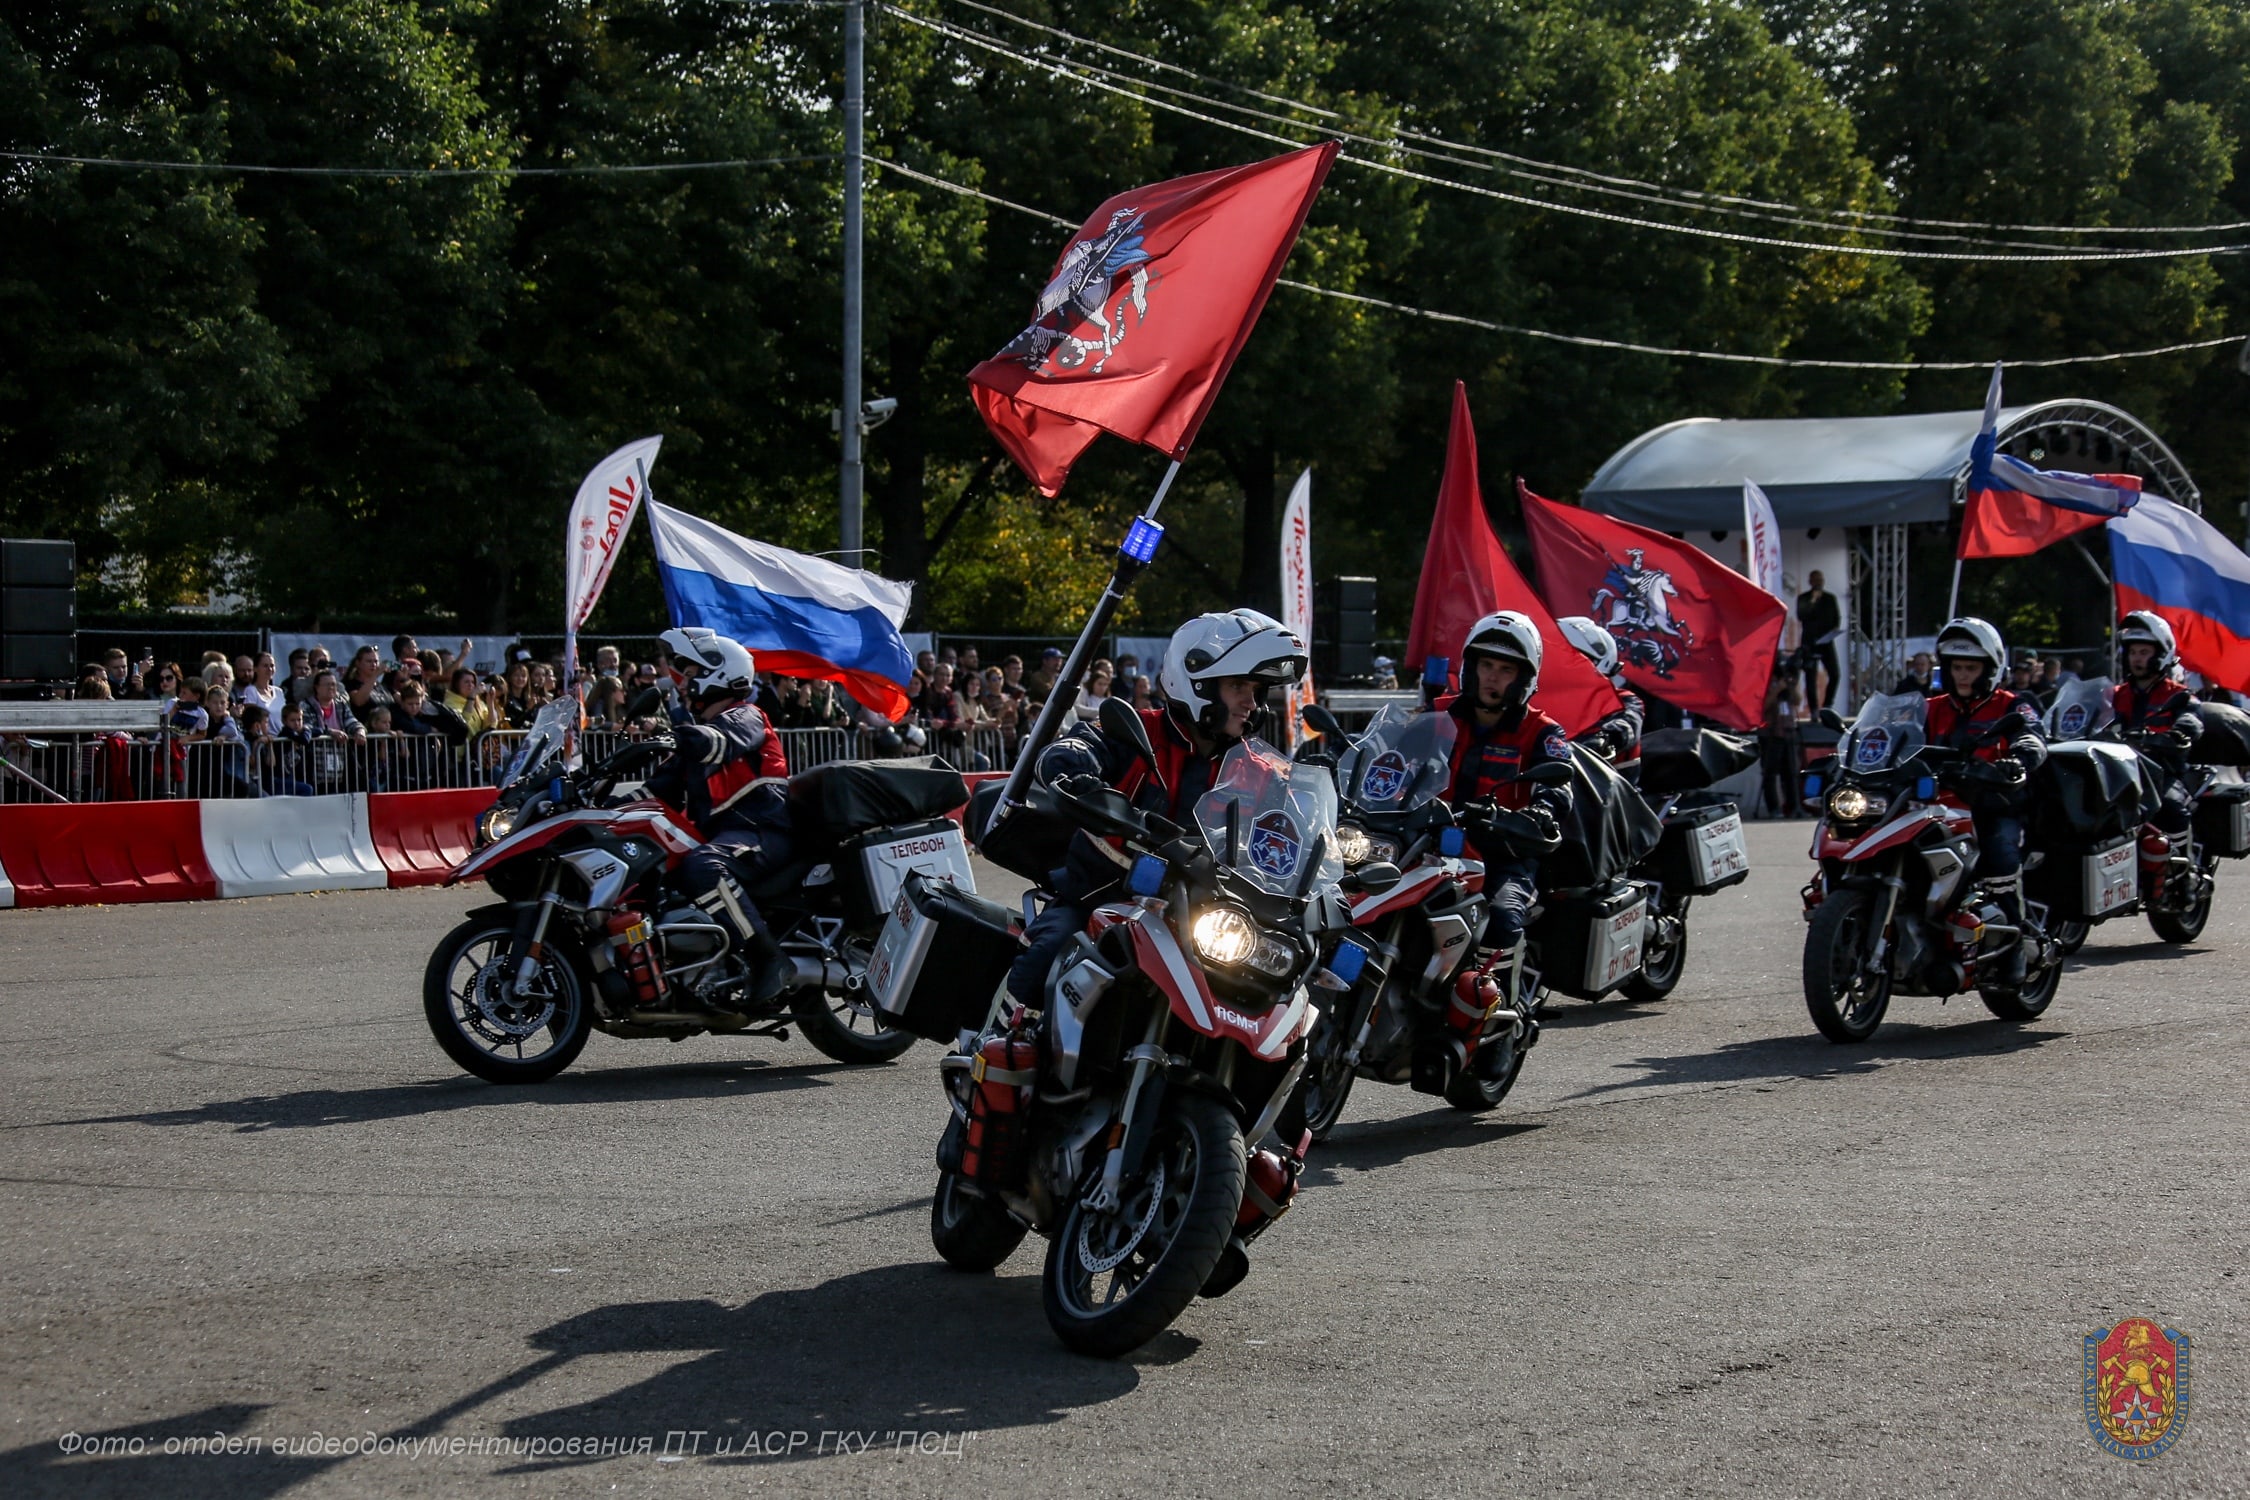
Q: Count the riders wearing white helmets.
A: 6